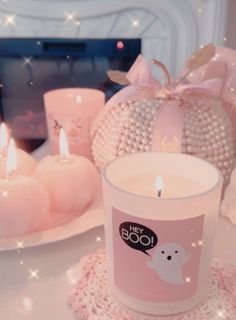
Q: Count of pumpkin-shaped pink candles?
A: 3